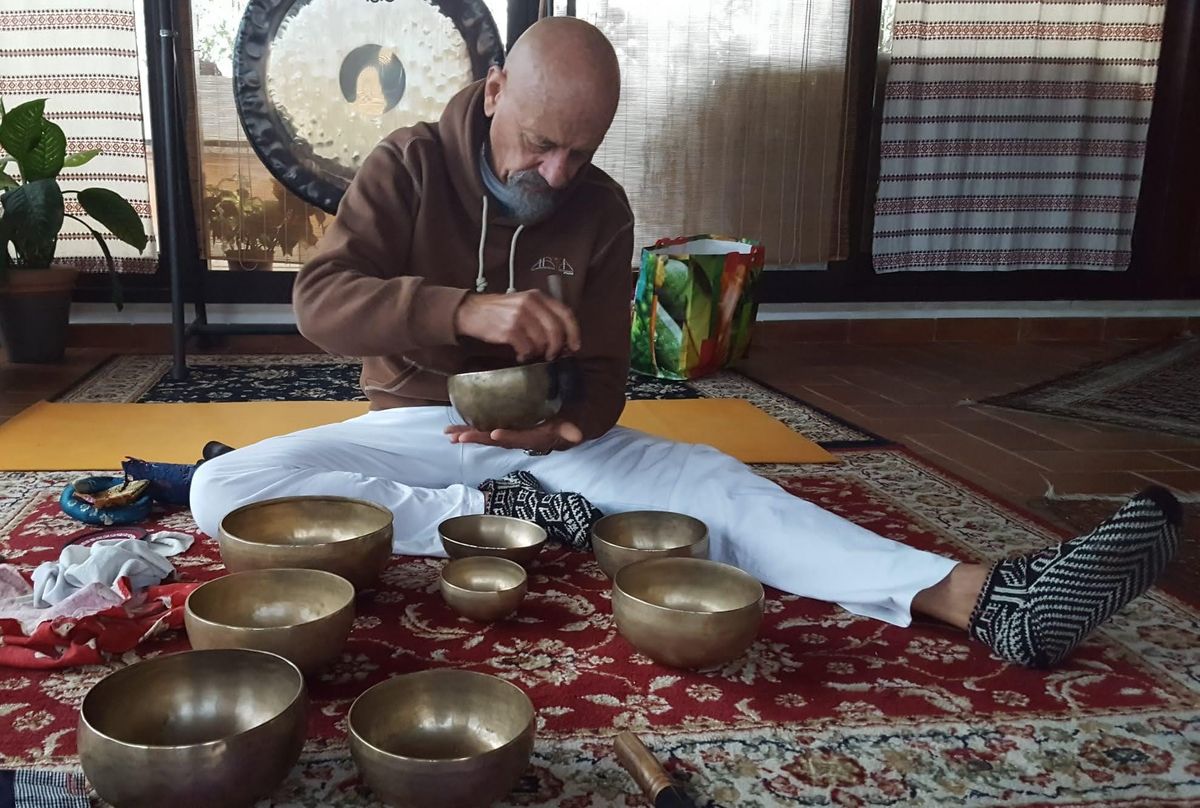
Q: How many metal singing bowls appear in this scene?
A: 9